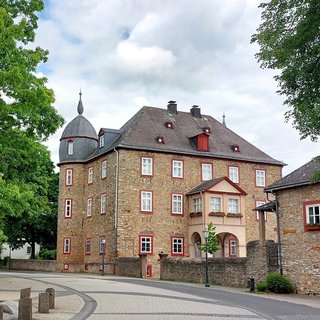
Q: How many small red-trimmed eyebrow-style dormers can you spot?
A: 4